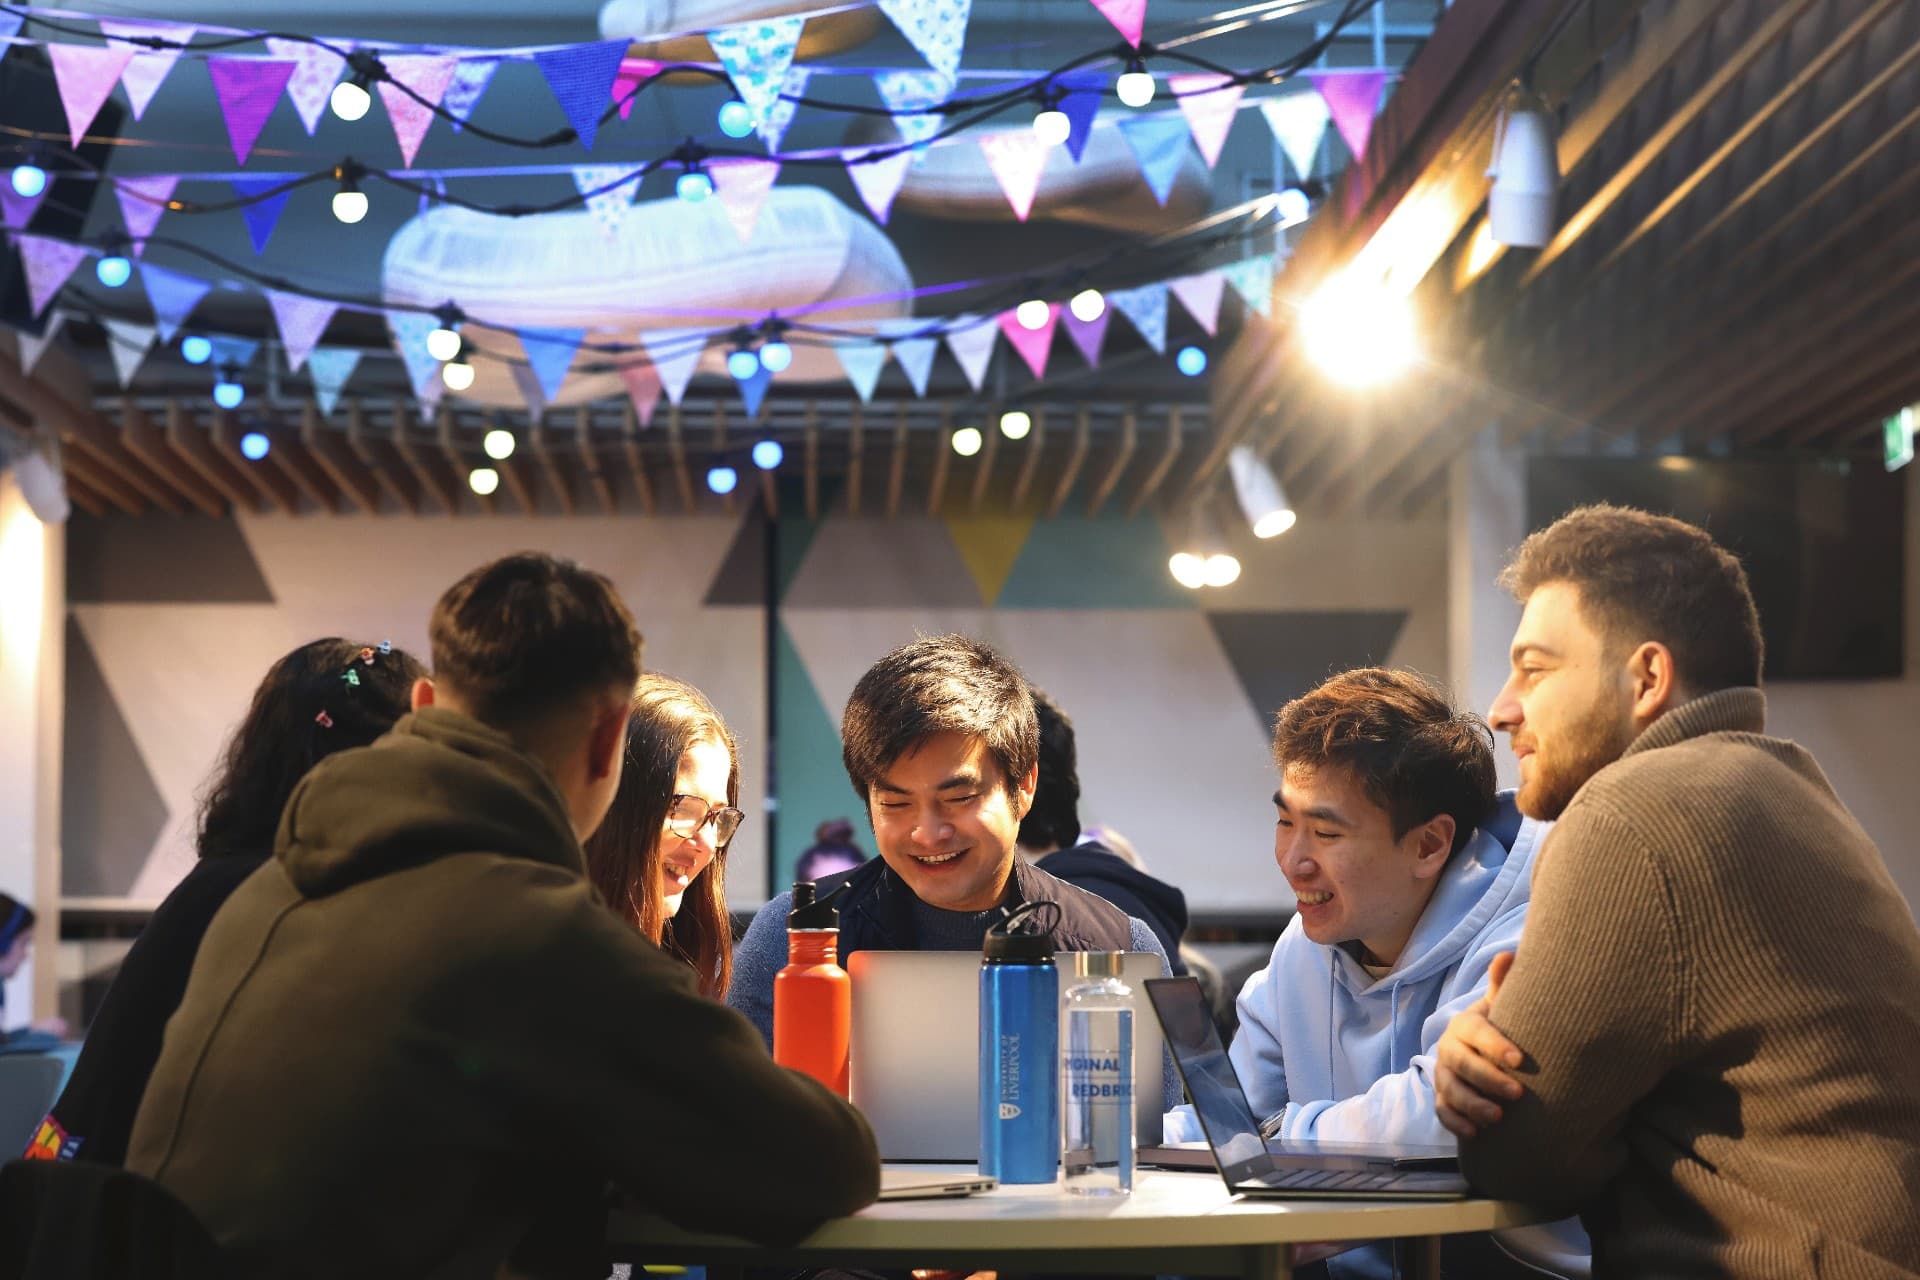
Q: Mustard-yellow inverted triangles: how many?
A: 1